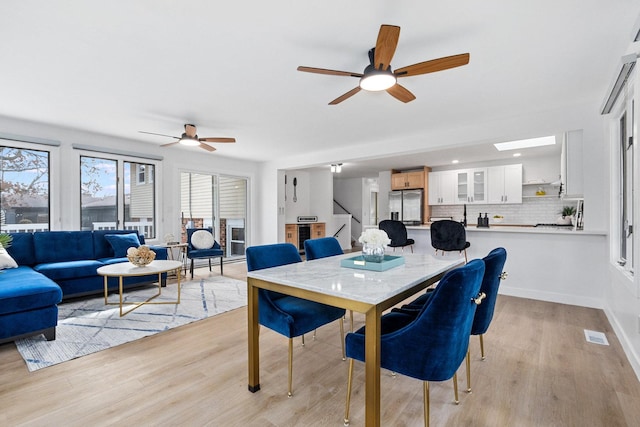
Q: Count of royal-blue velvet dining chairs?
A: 4